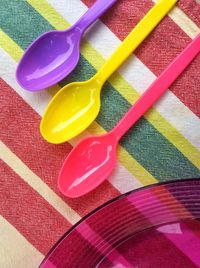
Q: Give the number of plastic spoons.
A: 3